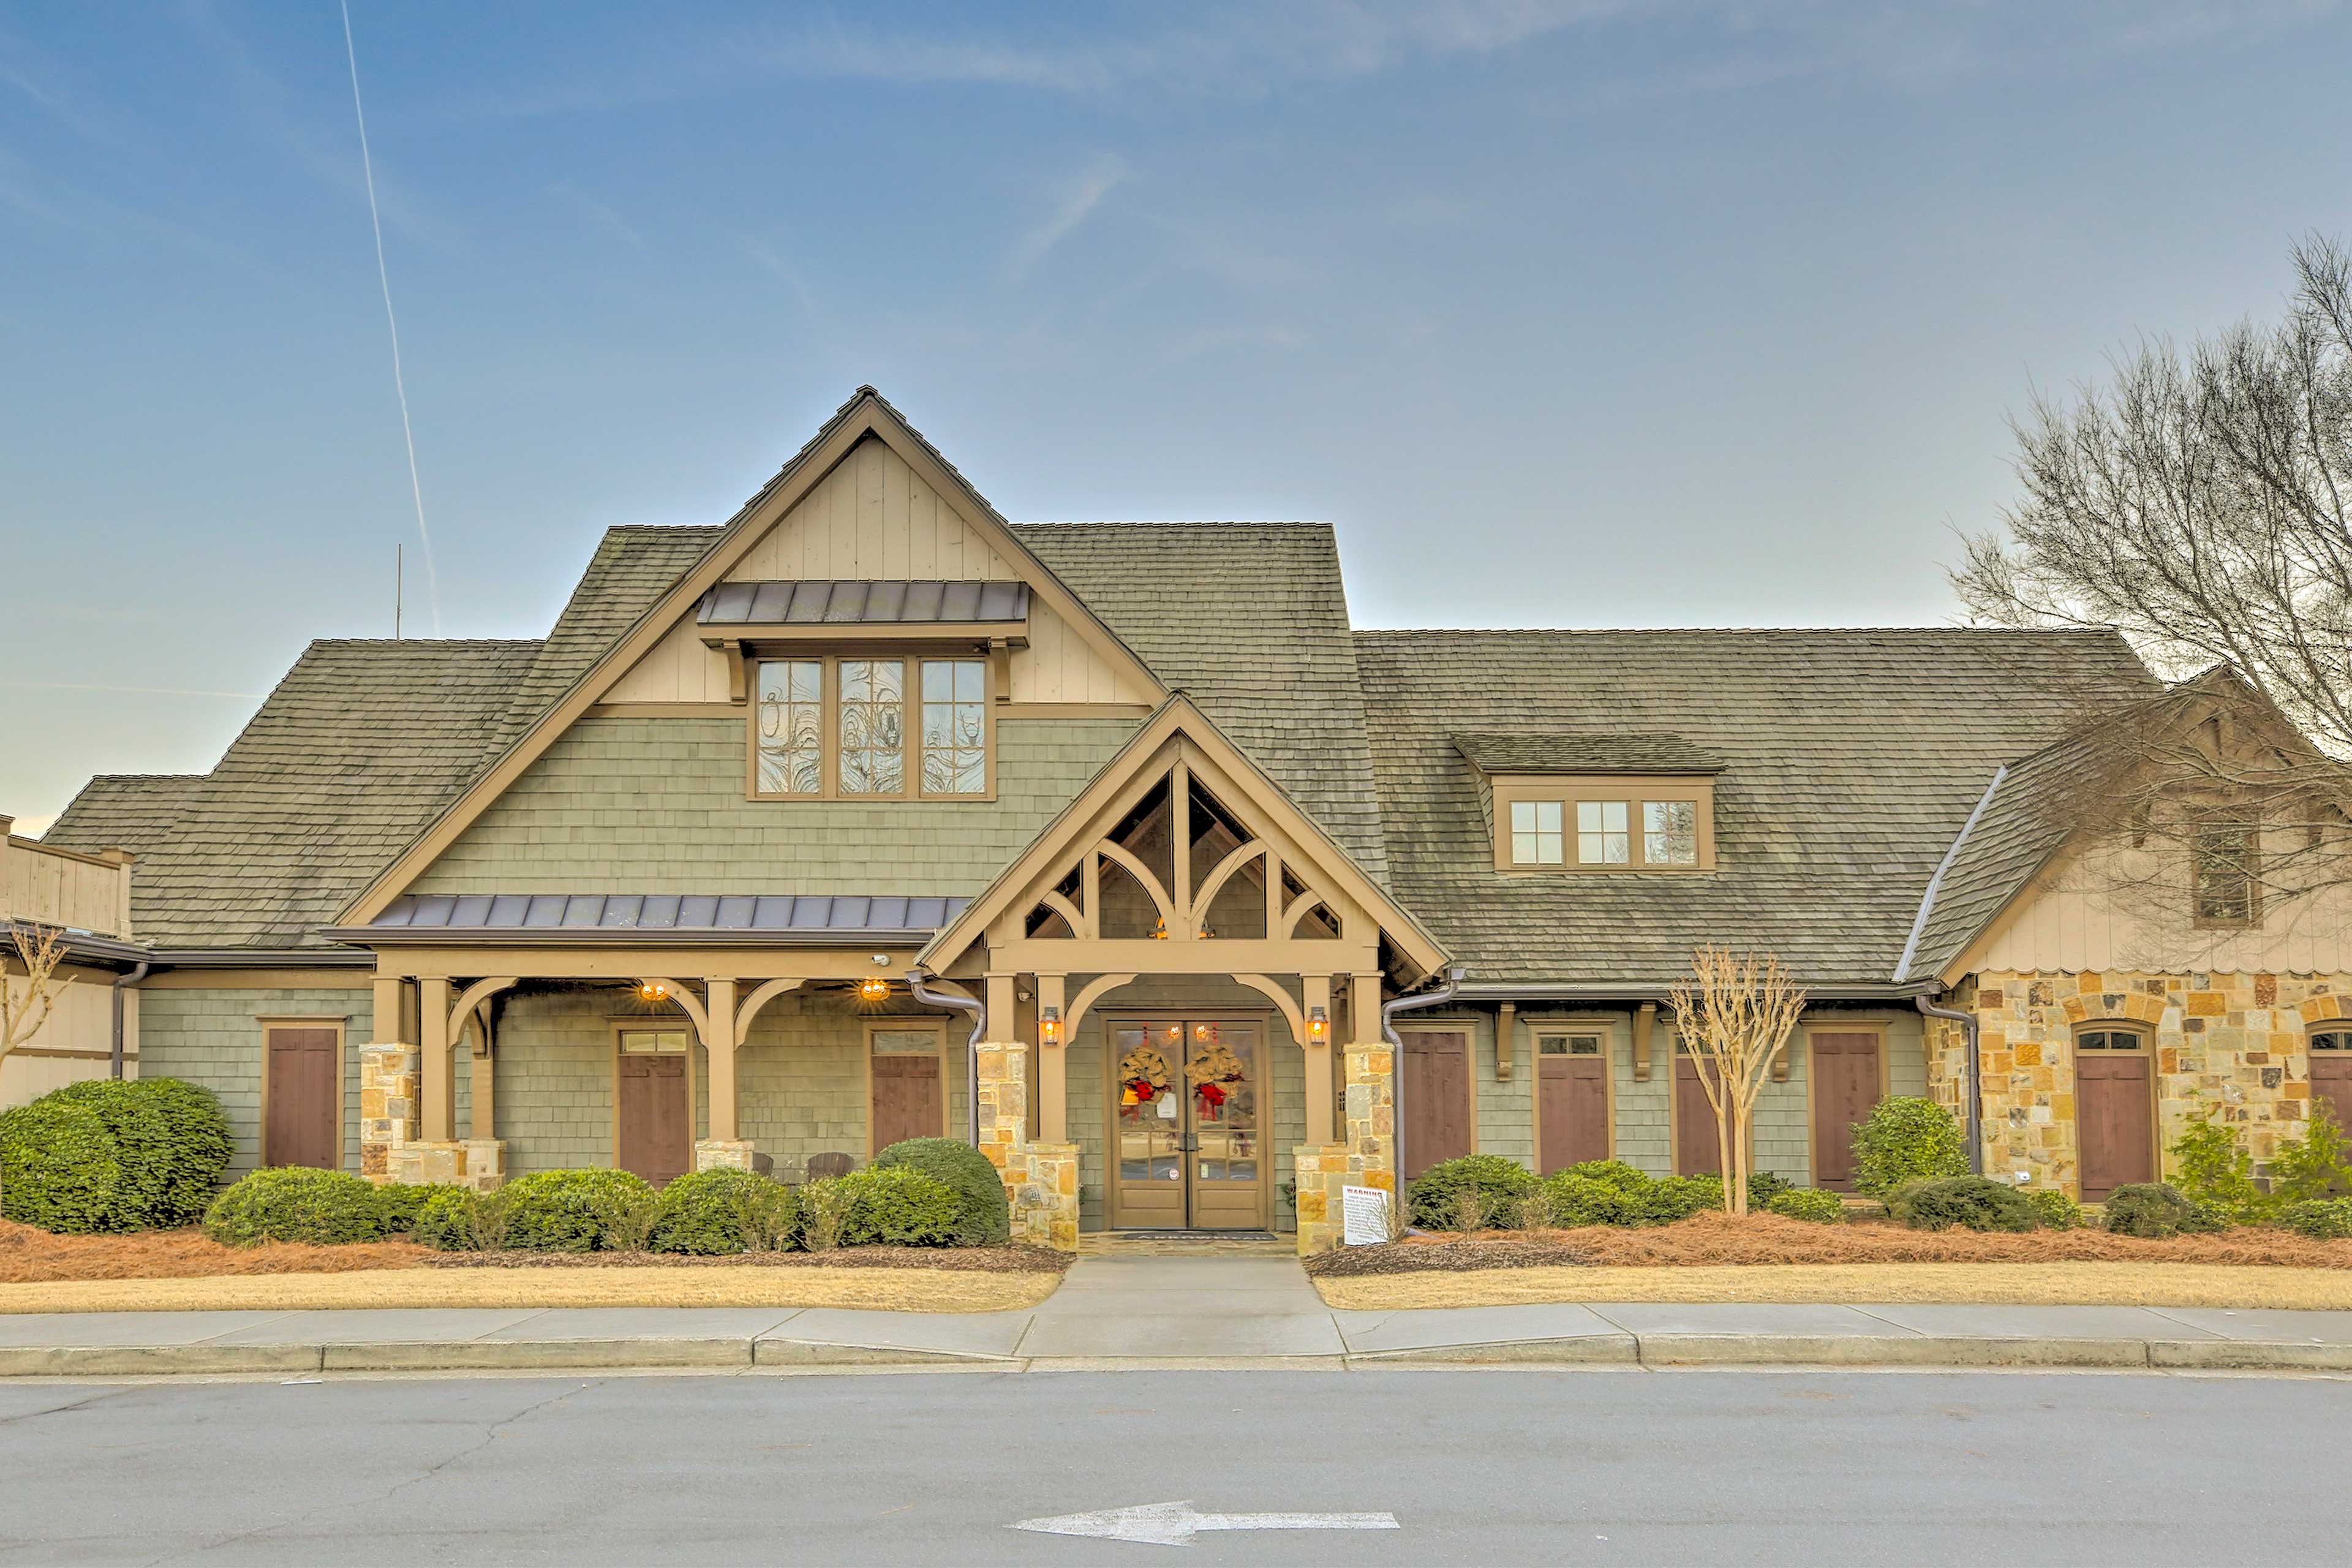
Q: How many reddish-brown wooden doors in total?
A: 9